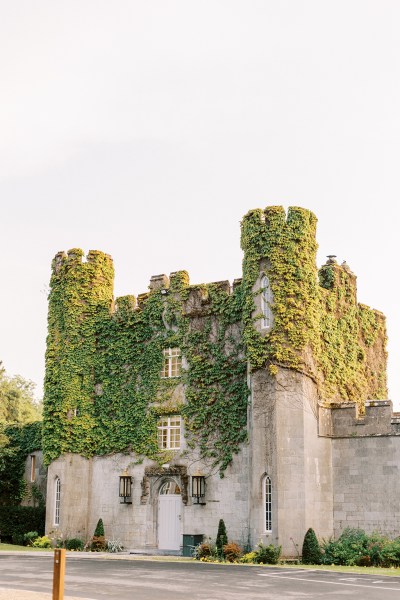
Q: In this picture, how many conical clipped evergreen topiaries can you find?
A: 3